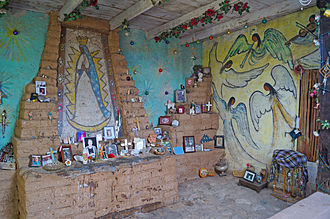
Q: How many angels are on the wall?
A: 5